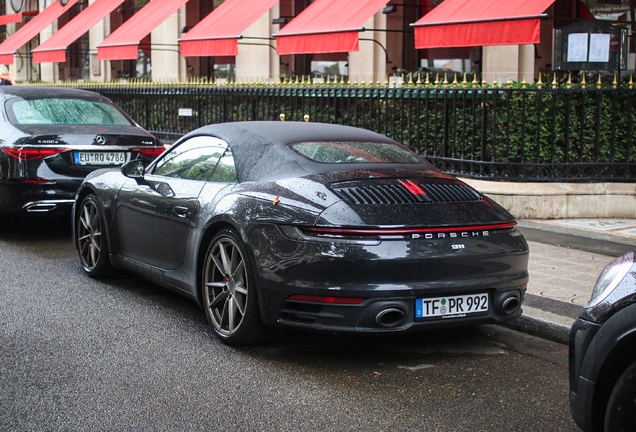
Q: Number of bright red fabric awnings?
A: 6